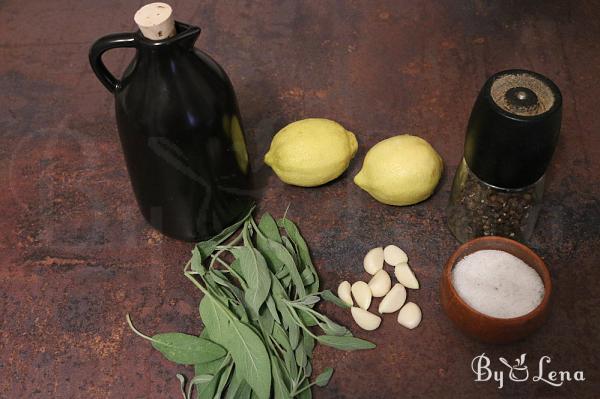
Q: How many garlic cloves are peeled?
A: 9